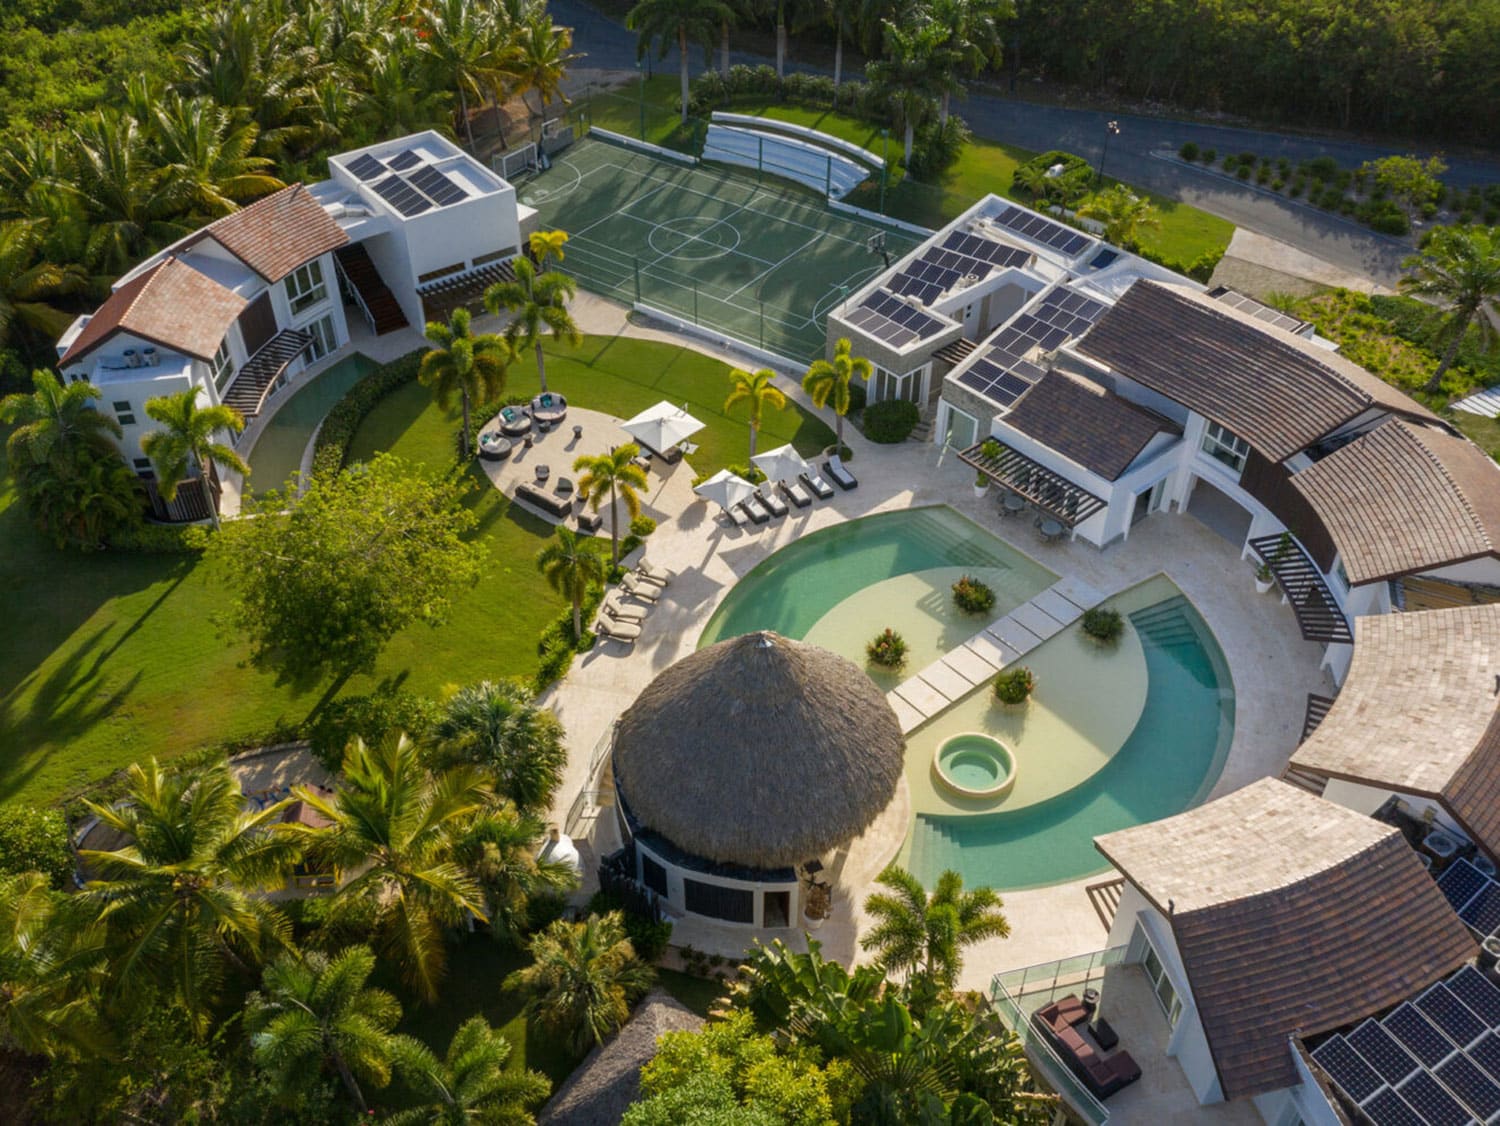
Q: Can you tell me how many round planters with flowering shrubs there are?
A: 4